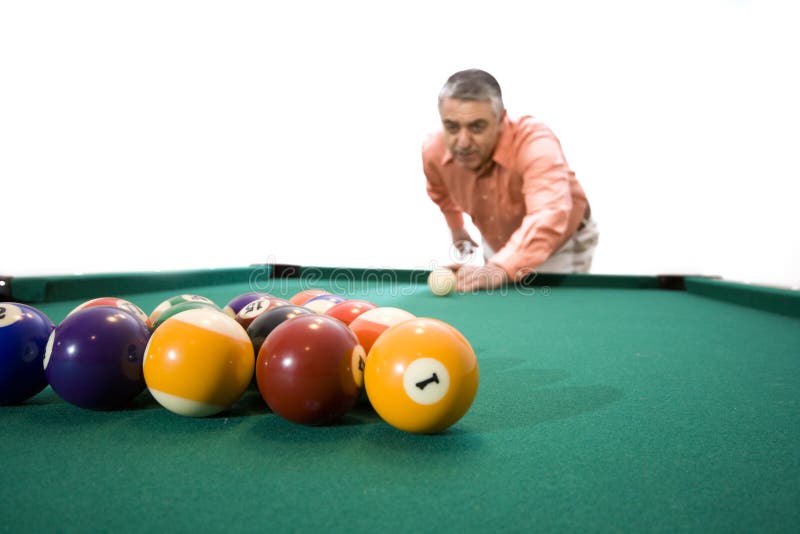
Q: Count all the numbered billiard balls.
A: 15